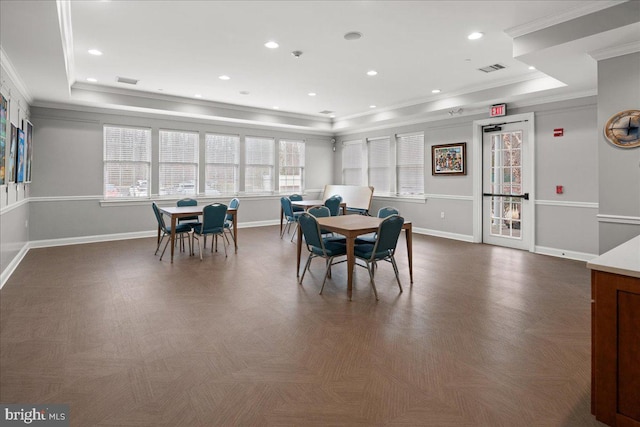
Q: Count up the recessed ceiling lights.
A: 13